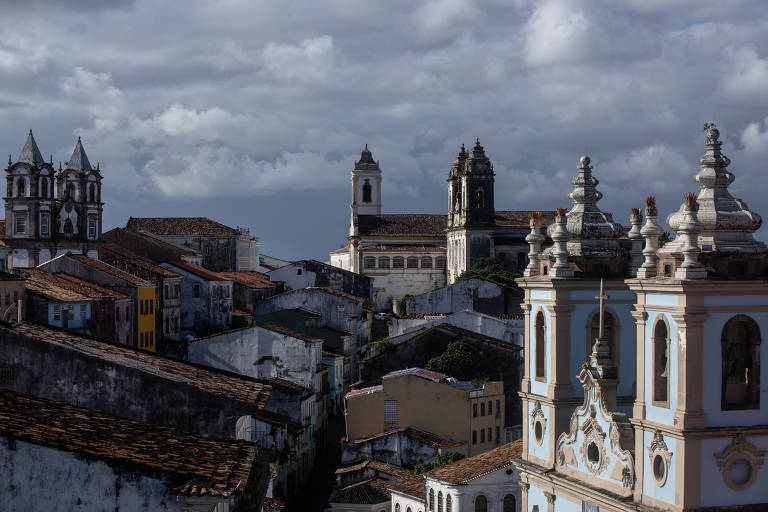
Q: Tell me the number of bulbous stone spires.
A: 2